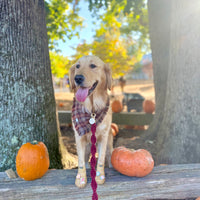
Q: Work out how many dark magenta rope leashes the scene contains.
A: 1